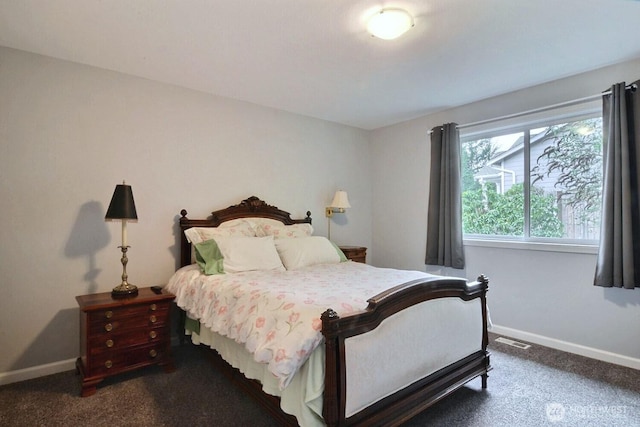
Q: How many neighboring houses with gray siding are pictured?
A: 1